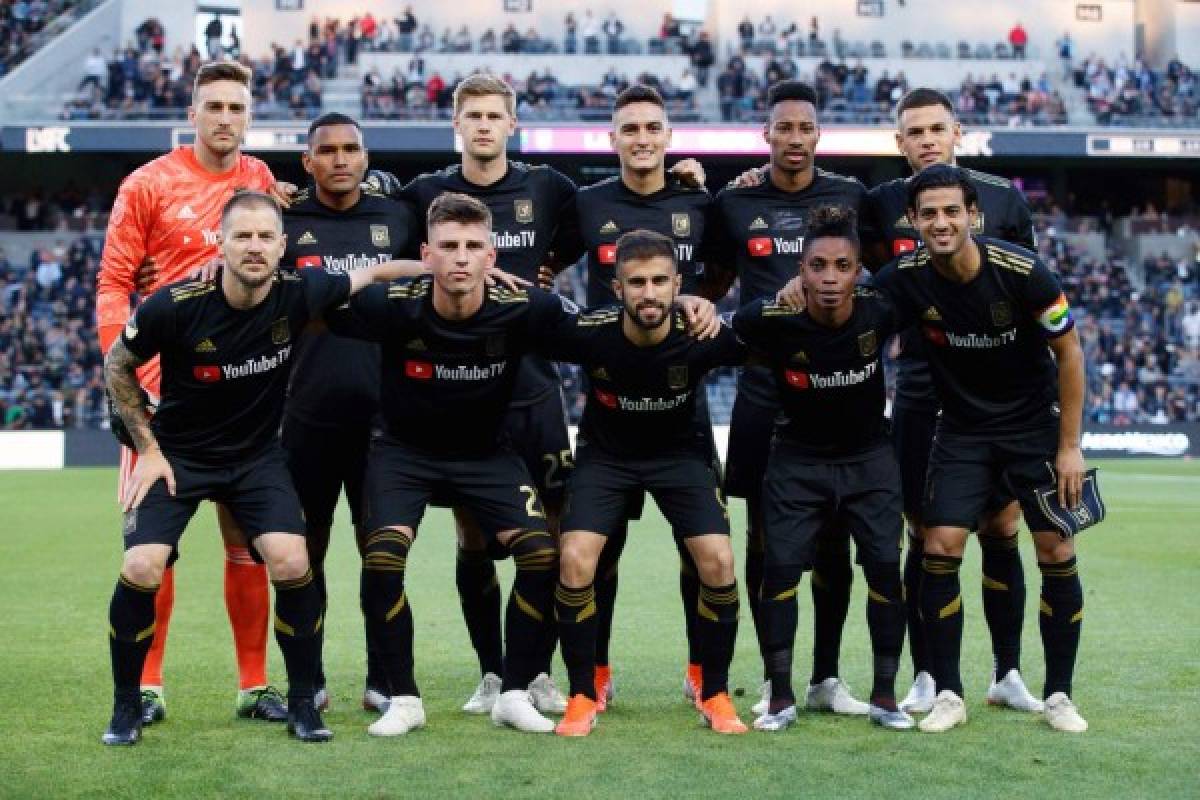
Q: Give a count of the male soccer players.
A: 11